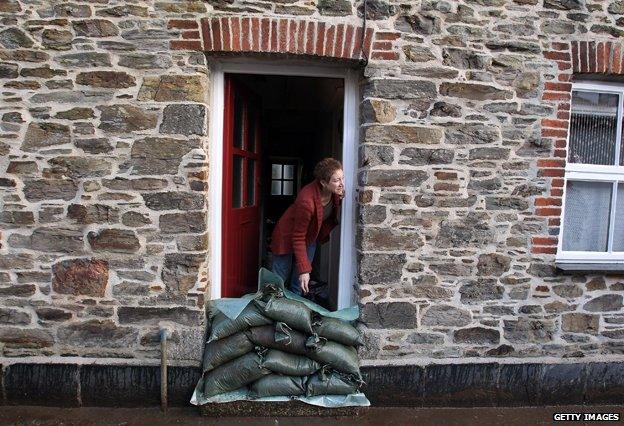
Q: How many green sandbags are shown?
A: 10